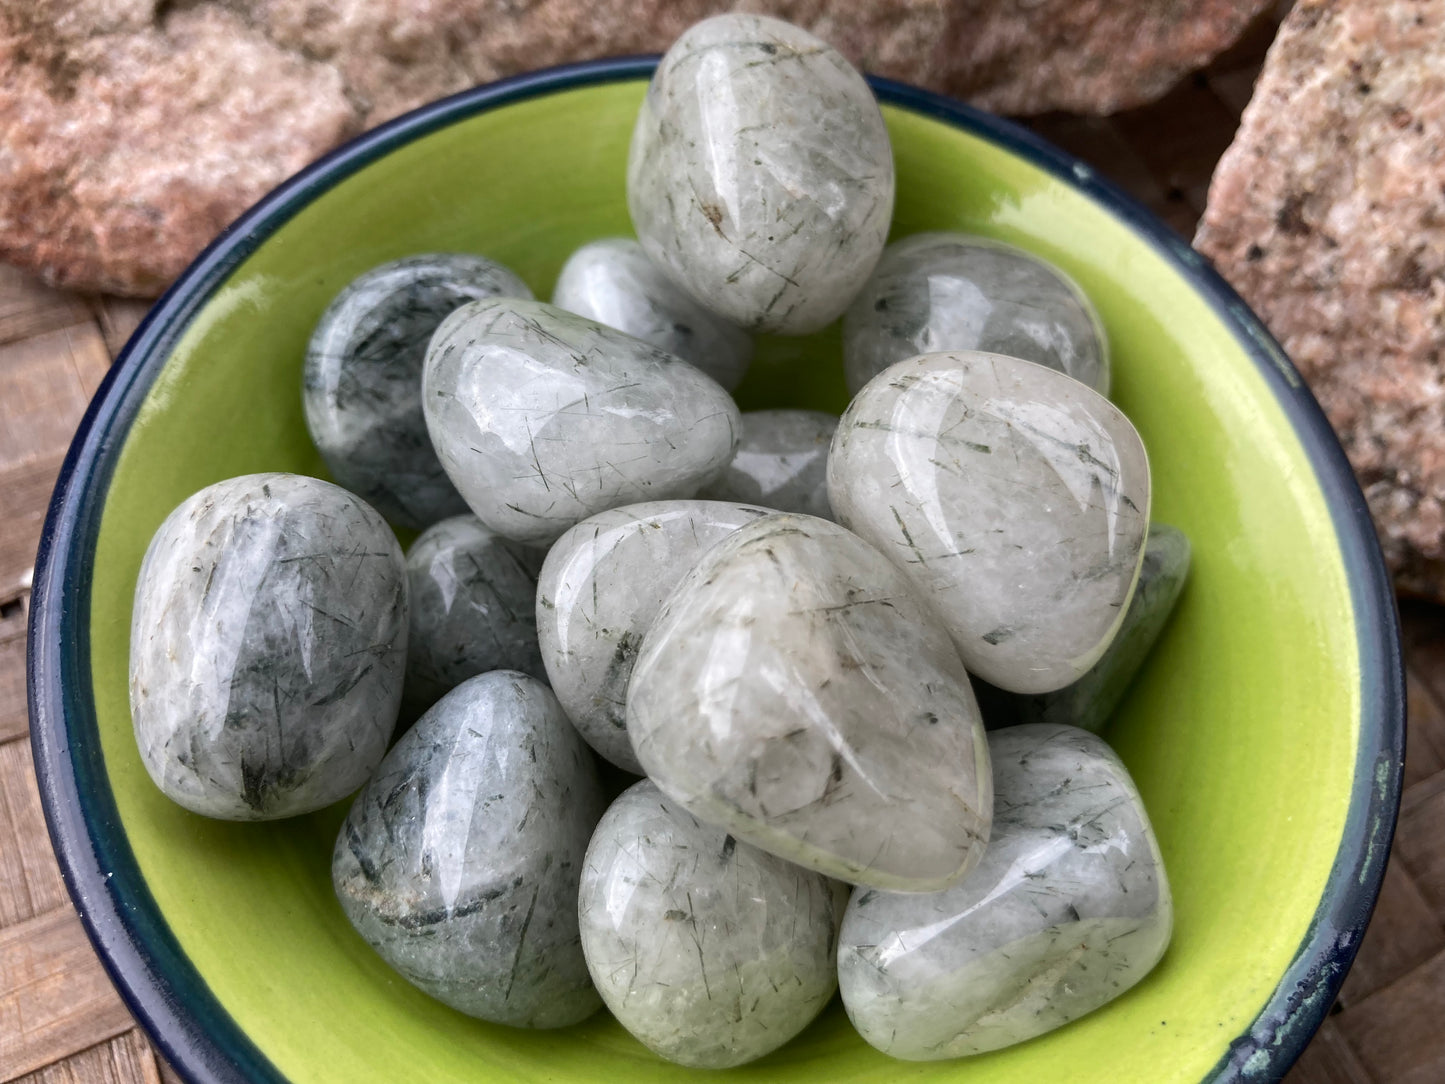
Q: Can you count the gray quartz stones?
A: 15